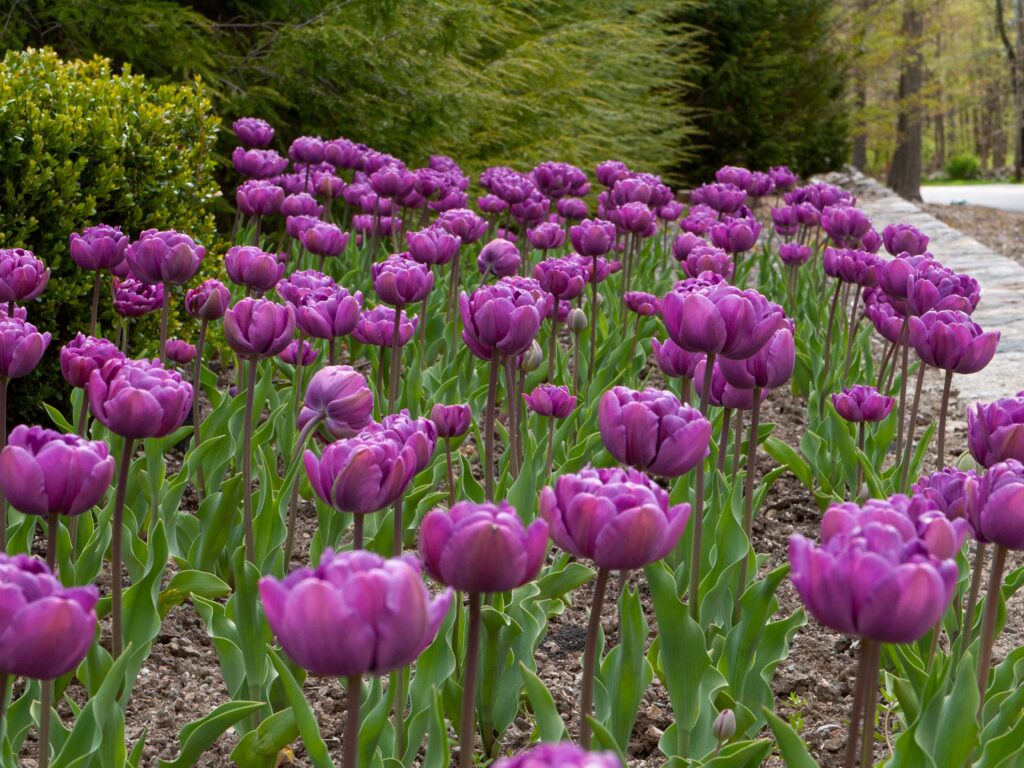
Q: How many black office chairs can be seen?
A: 0